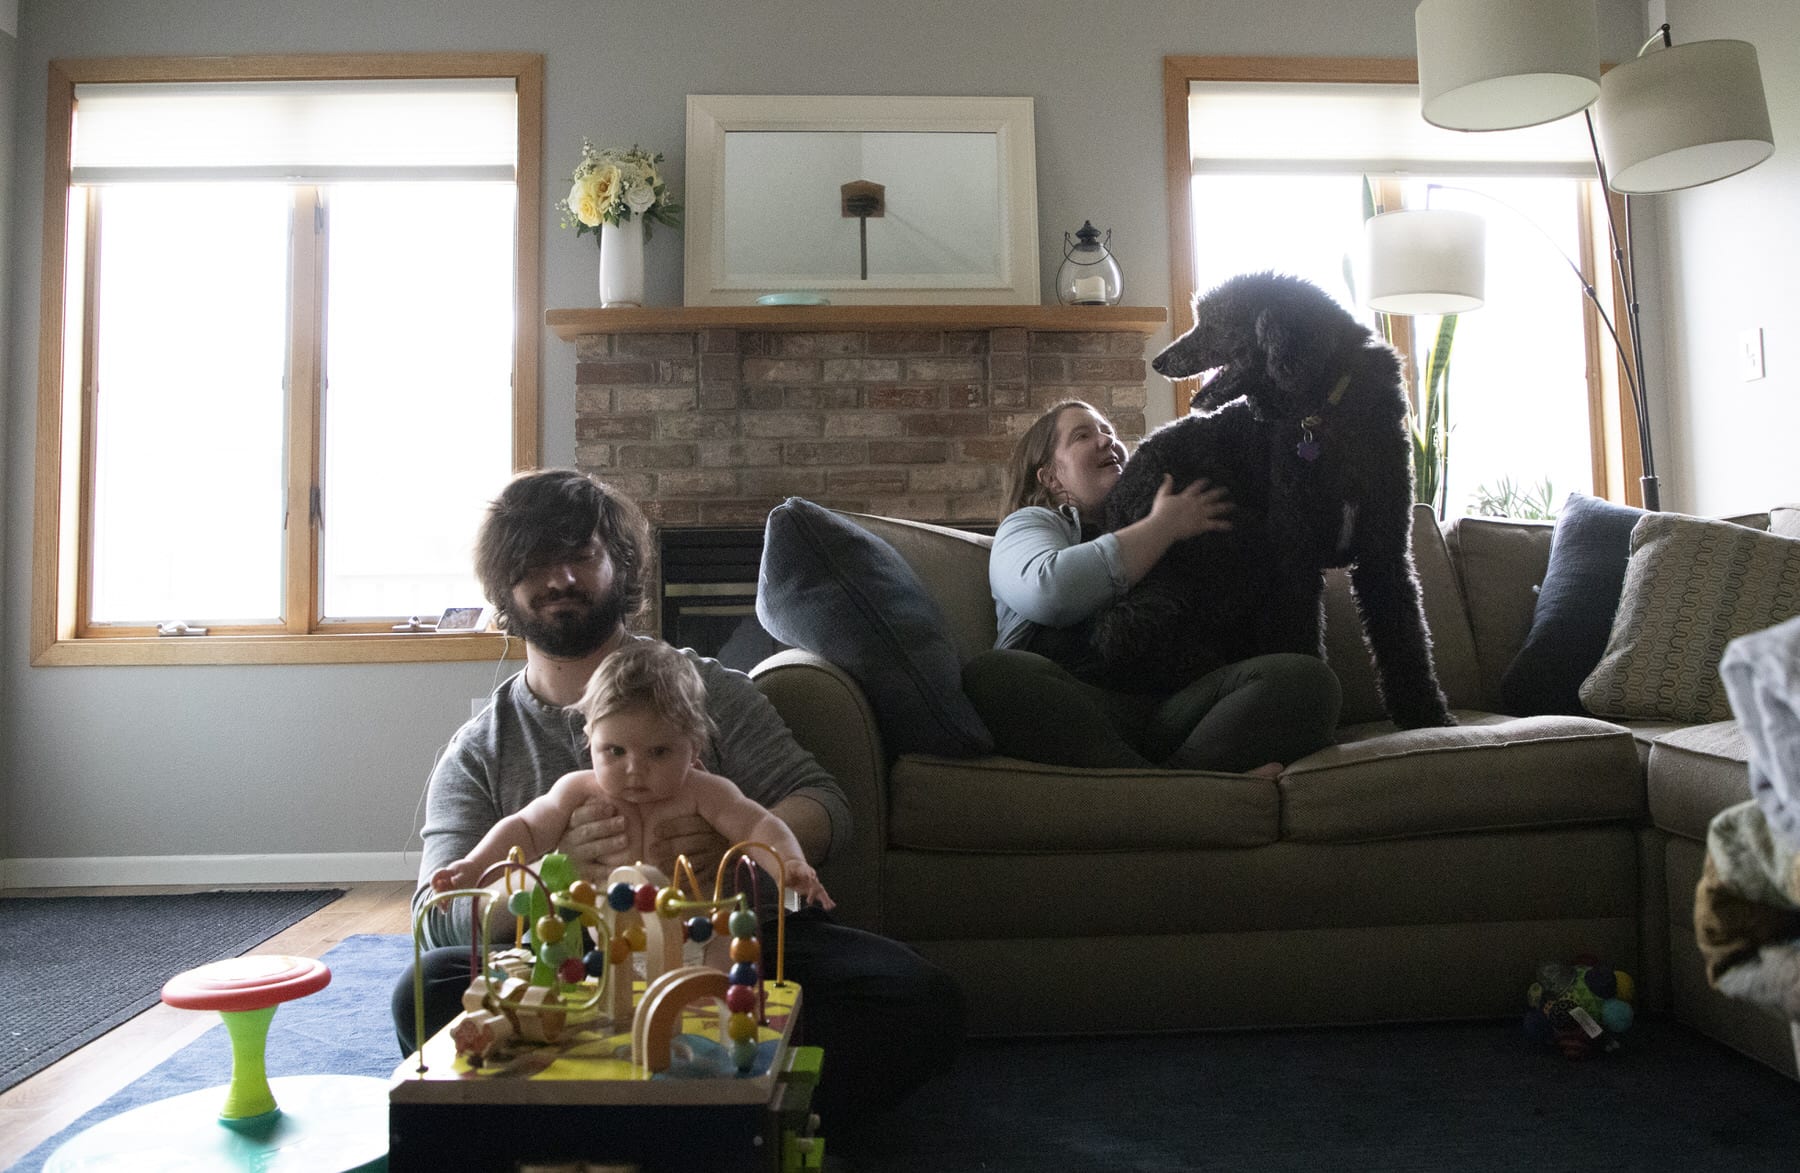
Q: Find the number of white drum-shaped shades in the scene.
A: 3